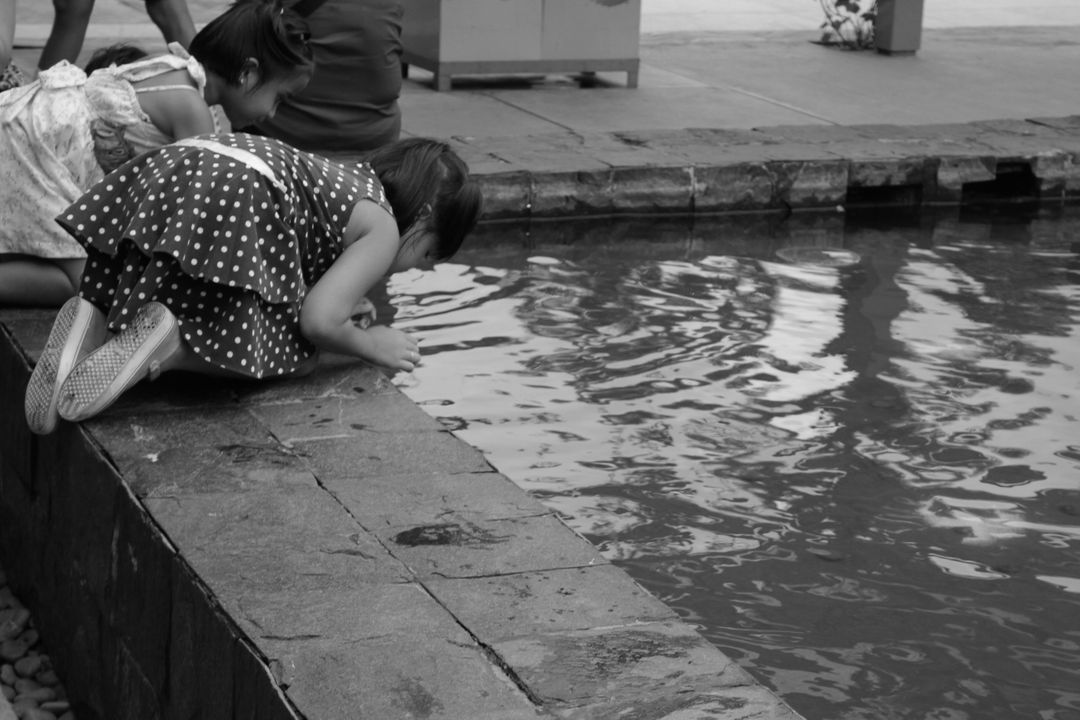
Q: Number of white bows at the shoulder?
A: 1